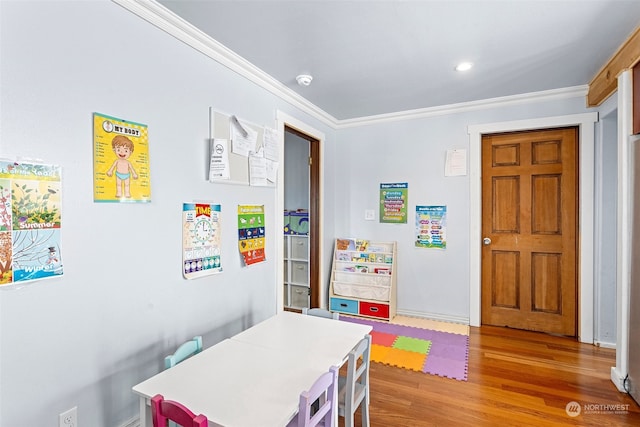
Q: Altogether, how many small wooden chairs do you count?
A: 5